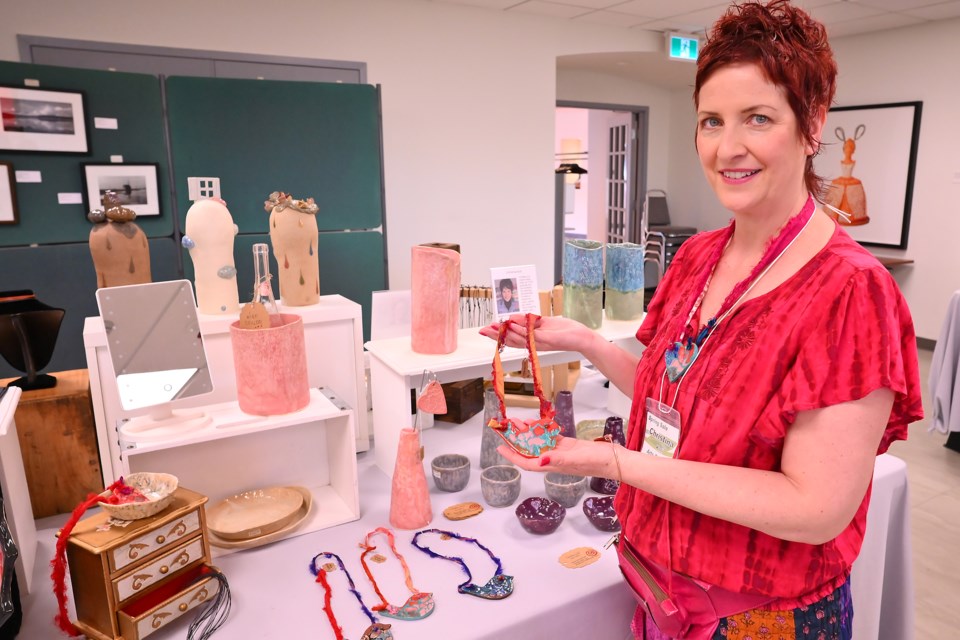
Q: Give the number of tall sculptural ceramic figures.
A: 3